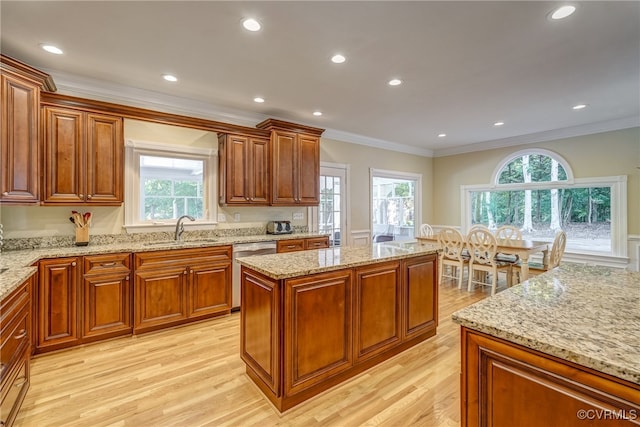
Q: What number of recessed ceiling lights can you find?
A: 11